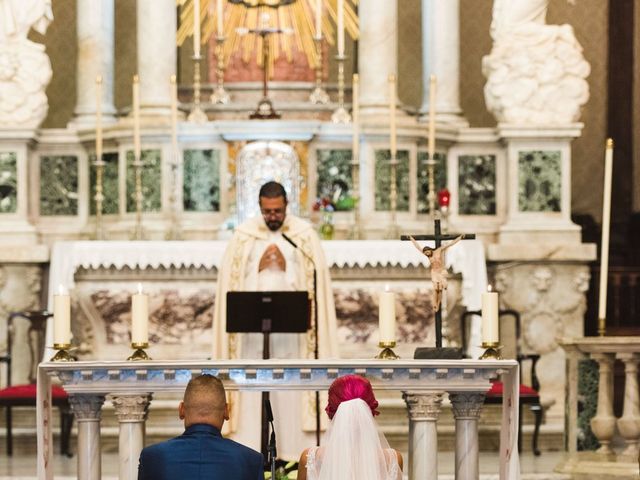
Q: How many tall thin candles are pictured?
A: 11